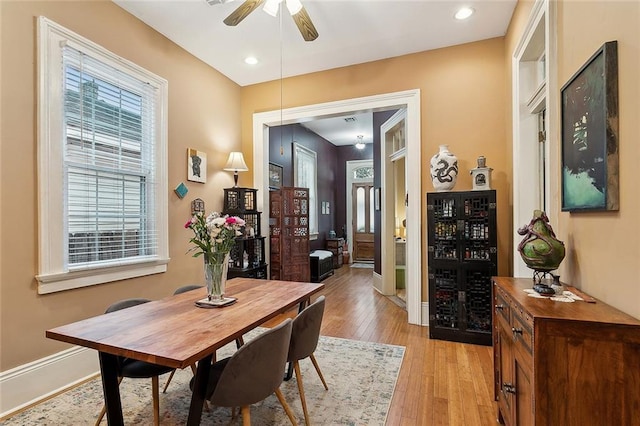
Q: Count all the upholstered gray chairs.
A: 4